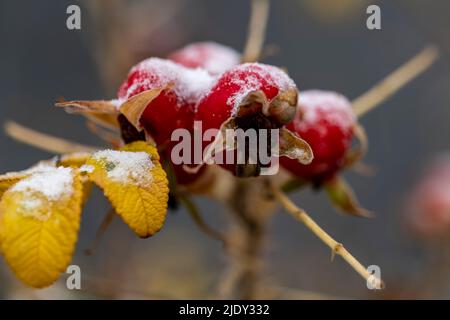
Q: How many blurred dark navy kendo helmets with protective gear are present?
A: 0